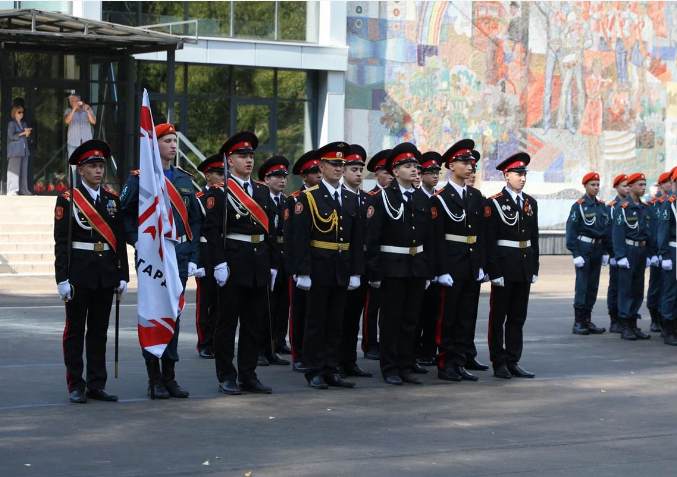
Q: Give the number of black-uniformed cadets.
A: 14